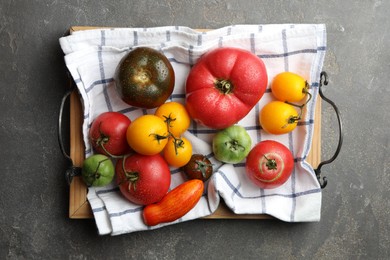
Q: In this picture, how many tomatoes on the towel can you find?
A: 14